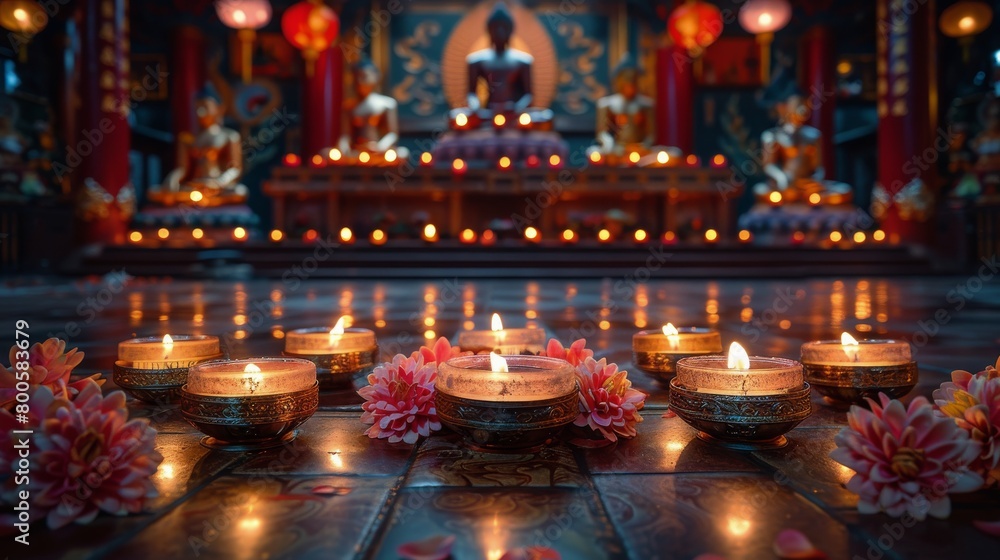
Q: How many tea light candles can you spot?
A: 8